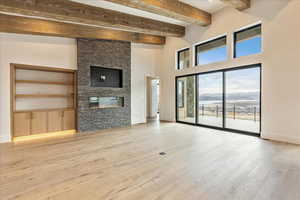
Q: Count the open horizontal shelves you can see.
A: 2